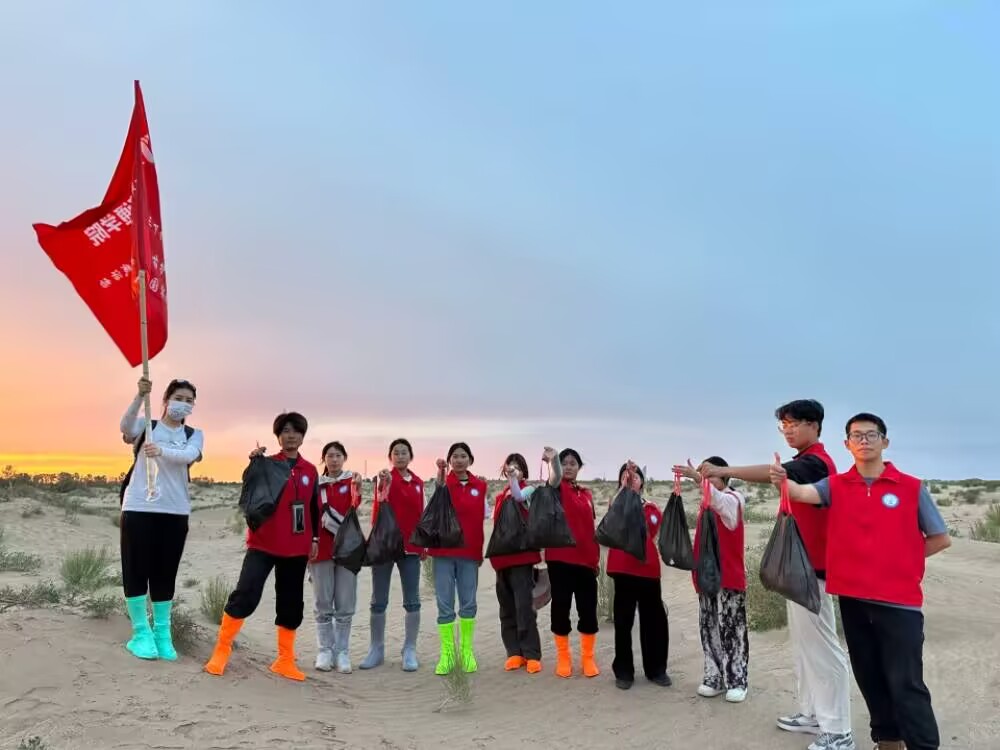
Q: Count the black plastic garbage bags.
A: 10